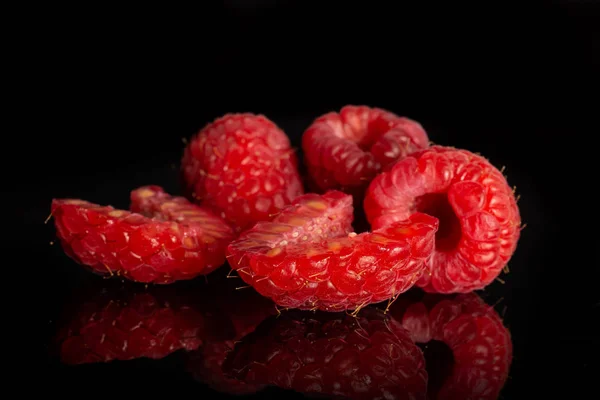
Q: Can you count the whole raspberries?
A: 3